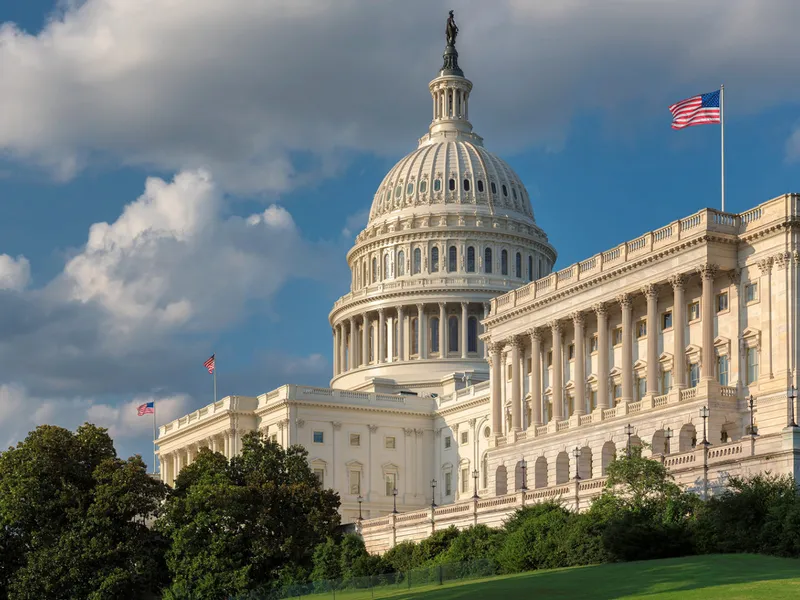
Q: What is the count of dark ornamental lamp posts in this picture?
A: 11